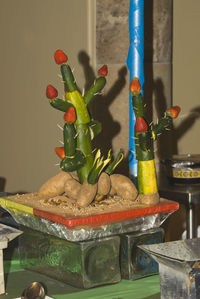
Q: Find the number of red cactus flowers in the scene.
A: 8